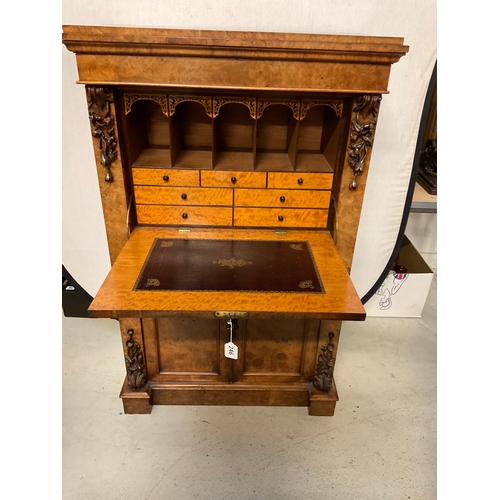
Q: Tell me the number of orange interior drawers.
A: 7